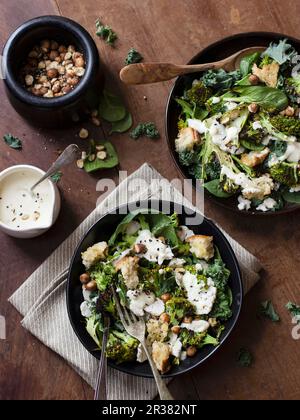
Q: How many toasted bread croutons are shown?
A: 9